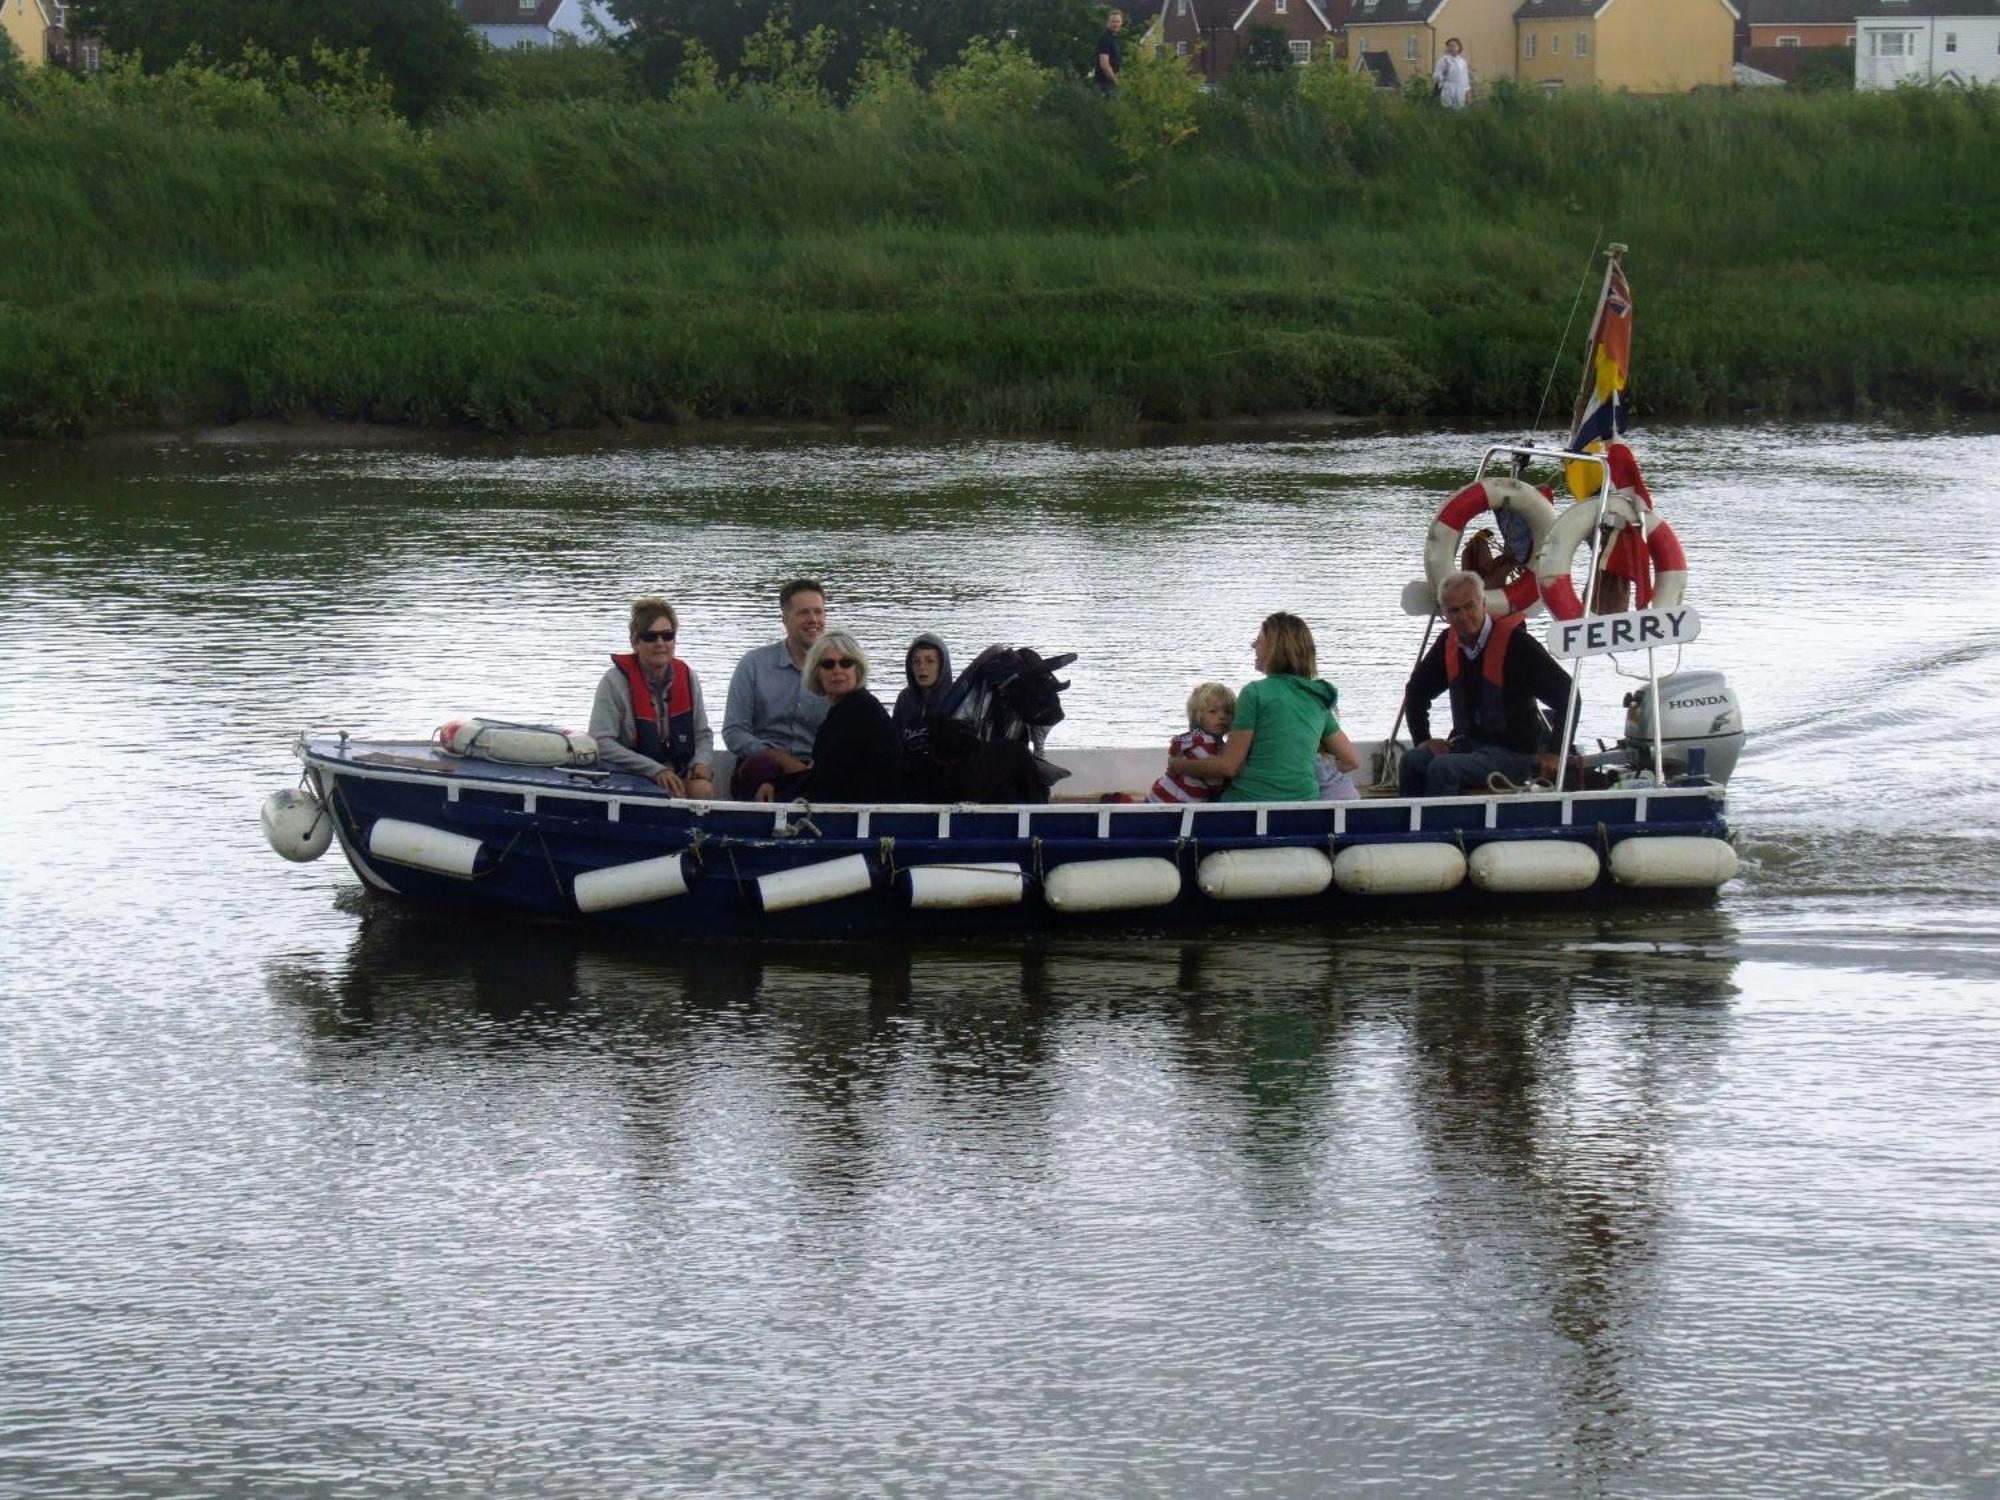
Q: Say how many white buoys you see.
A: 10